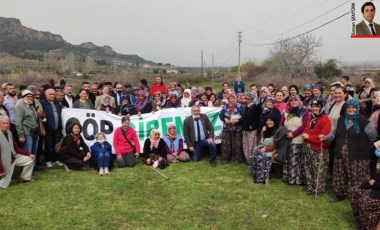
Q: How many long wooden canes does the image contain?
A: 2